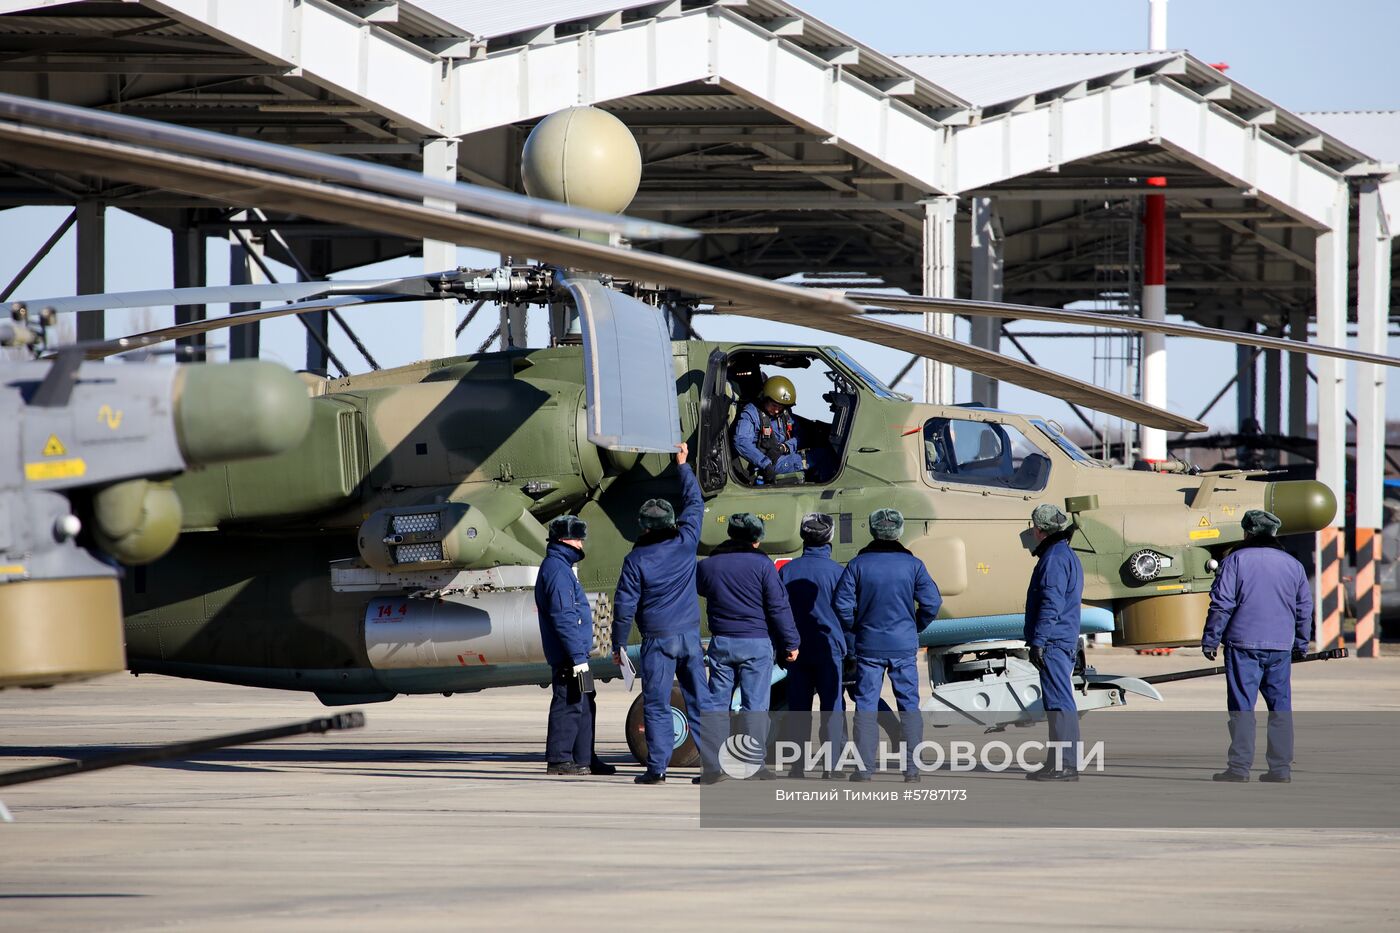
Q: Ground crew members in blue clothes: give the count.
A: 7